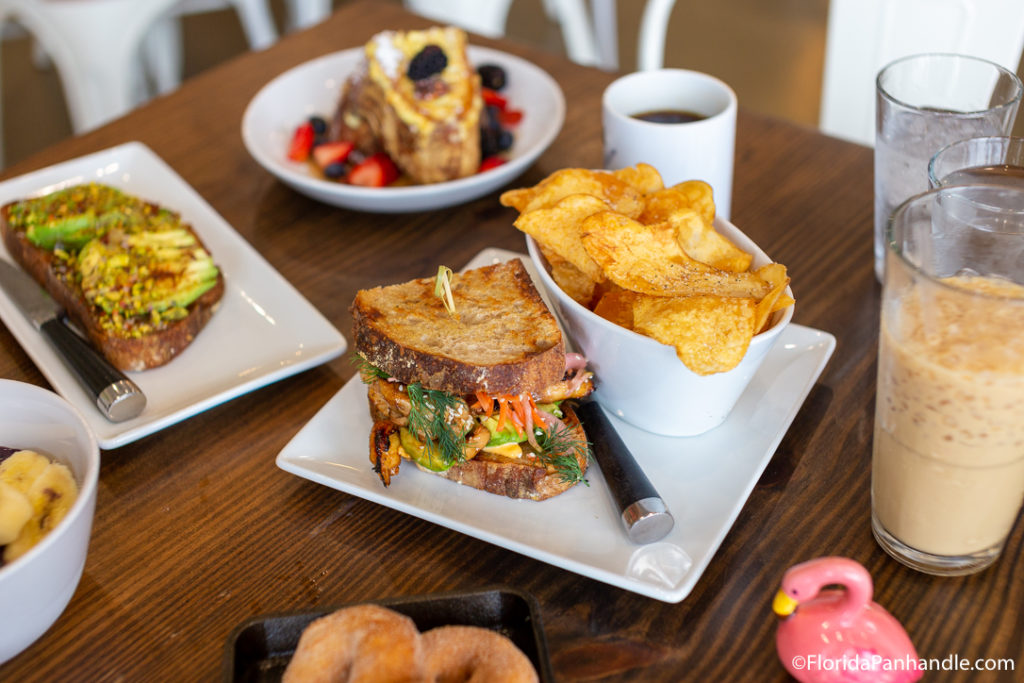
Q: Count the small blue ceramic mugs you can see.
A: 0